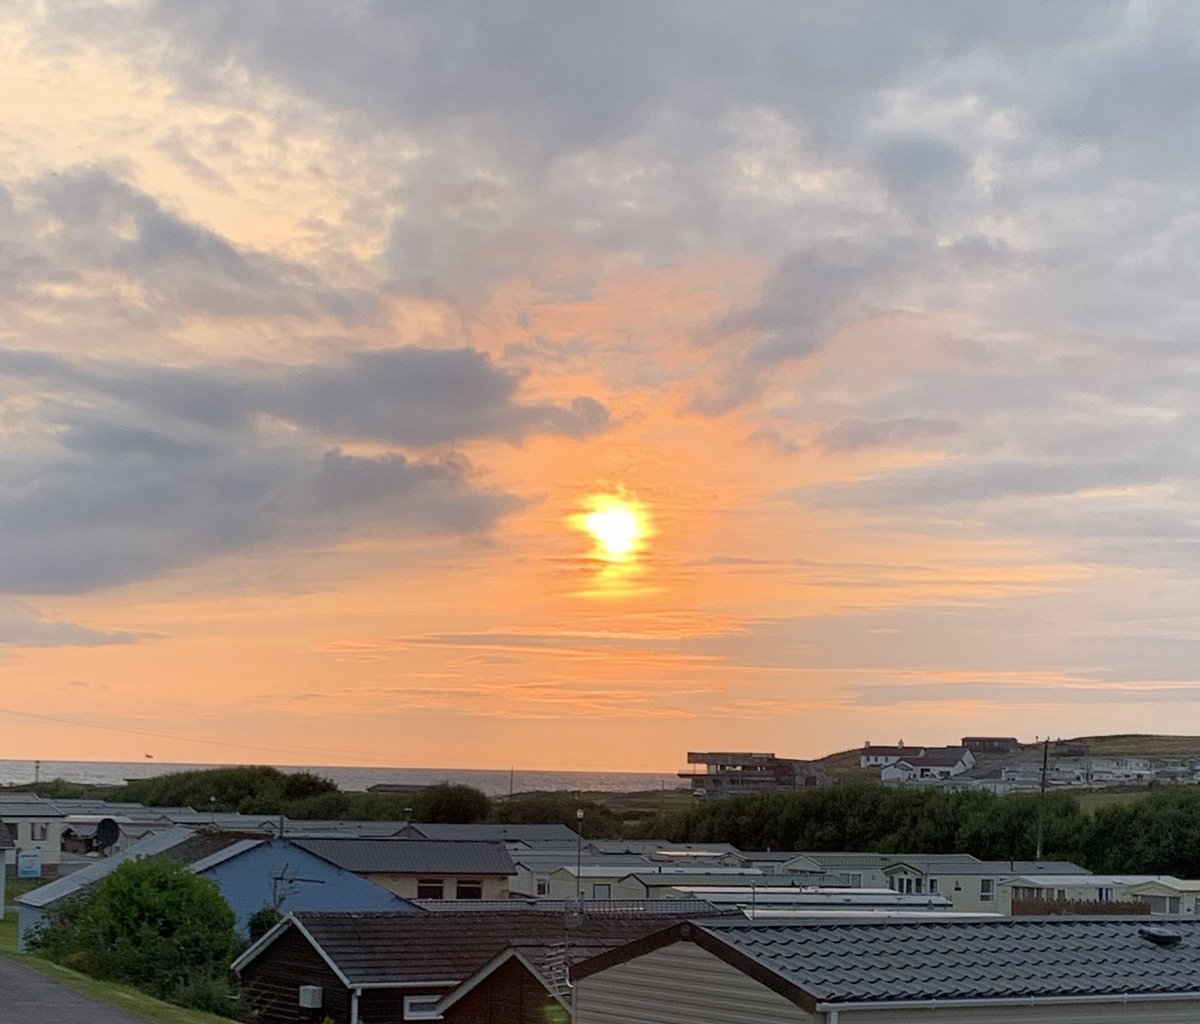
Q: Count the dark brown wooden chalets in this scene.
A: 2